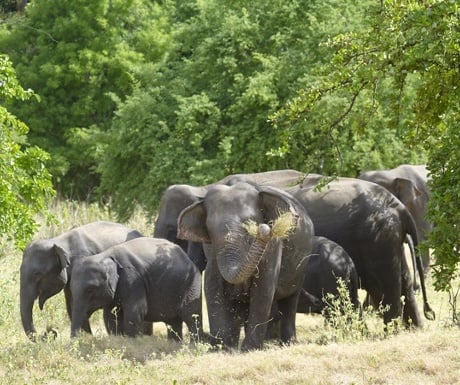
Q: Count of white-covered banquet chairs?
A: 0